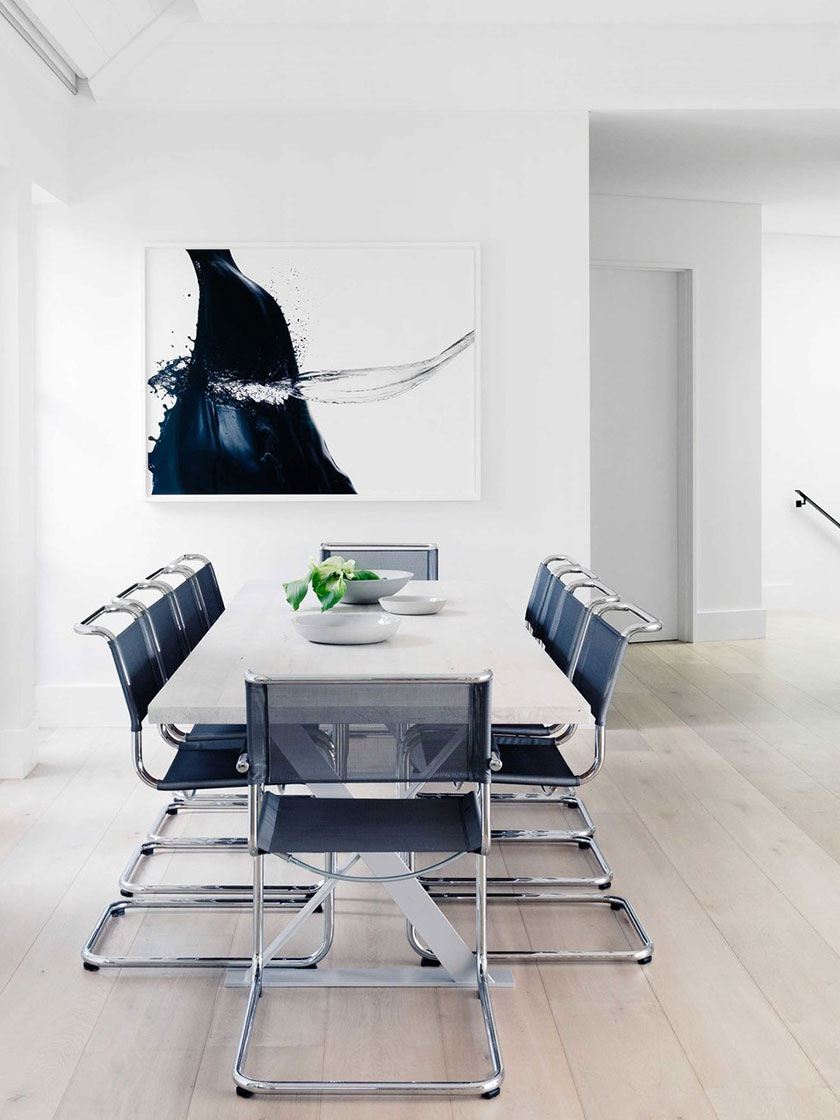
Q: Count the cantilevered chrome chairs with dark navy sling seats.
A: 10